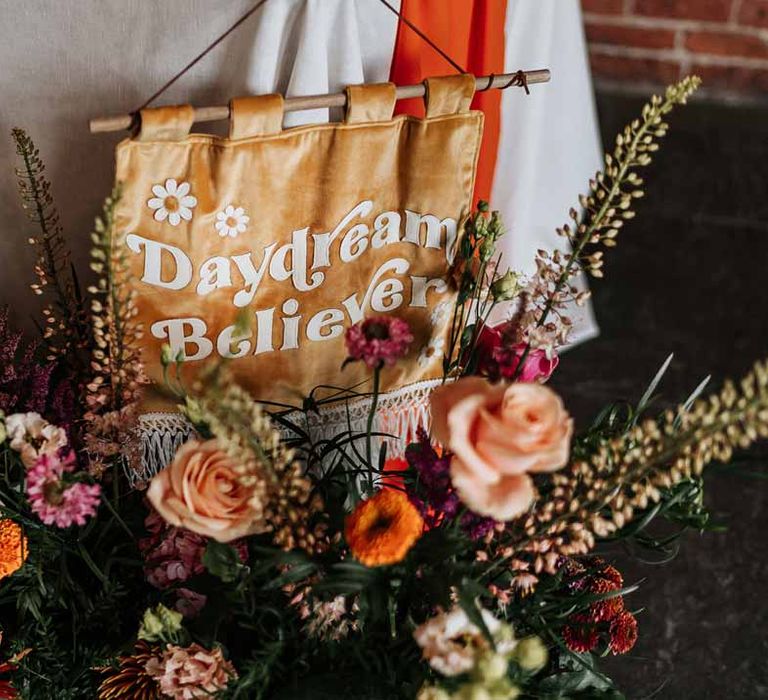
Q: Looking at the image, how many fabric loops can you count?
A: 4